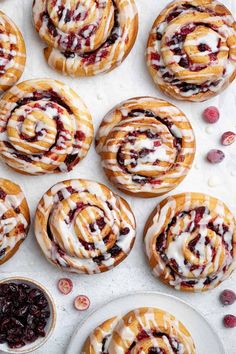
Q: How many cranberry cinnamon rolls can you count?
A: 10